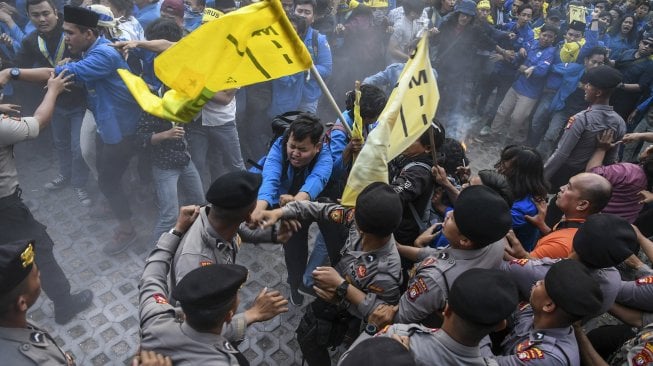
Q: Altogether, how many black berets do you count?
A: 10